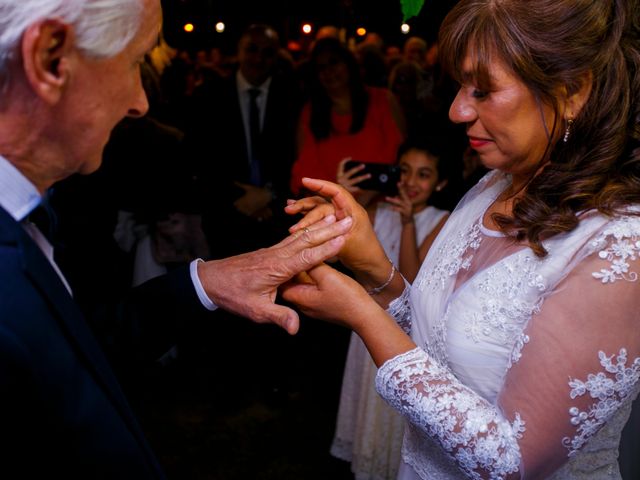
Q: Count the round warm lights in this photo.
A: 5